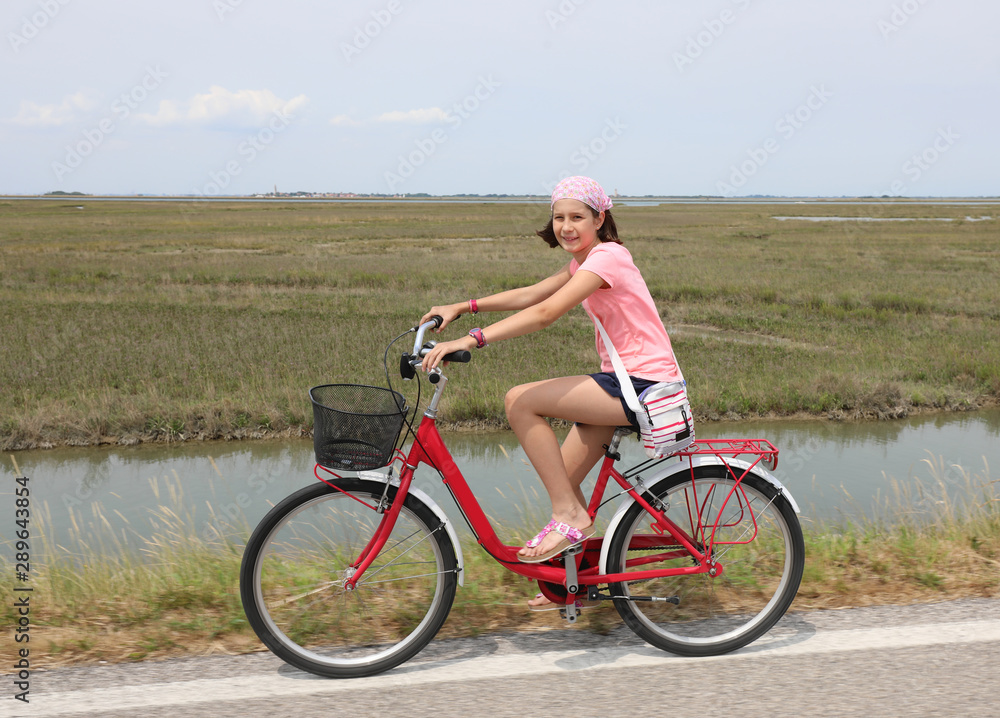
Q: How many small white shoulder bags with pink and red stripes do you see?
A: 1